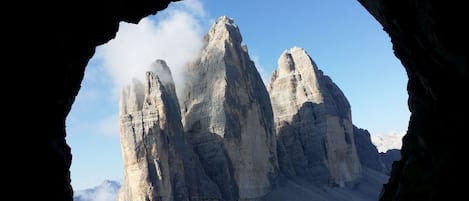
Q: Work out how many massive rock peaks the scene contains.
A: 3